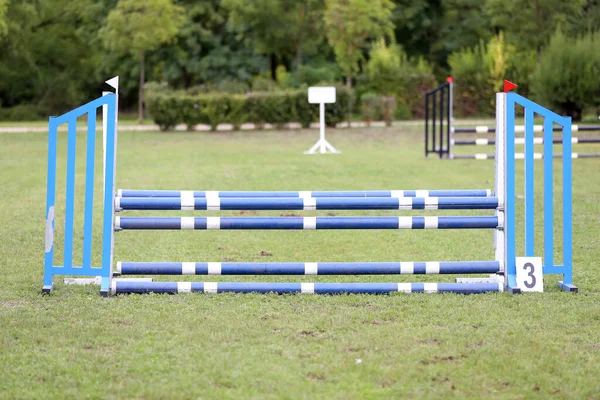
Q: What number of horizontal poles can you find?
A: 8